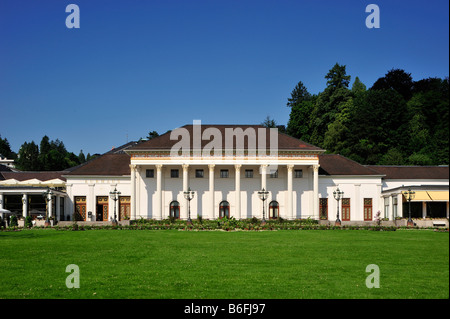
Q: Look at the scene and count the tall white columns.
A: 8